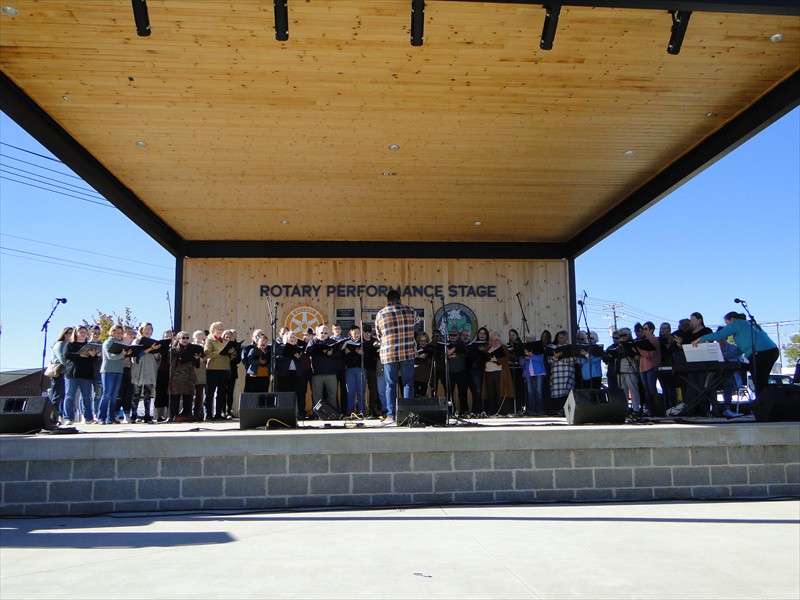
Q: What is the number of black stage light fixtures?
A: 5